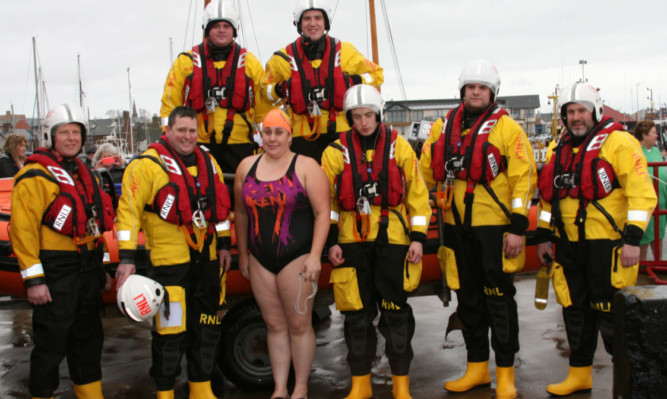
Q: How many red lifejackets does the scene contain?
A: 7